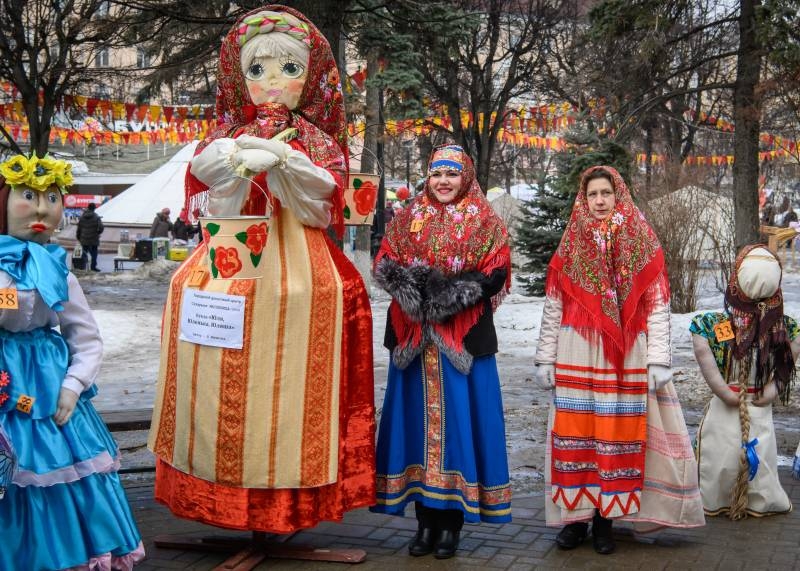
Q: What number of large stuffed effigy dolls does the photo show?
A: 3